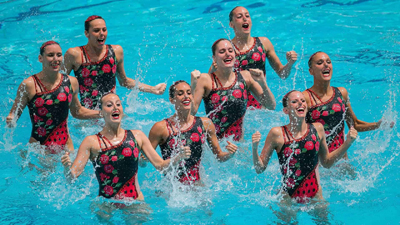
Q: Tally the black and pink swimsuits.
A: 8